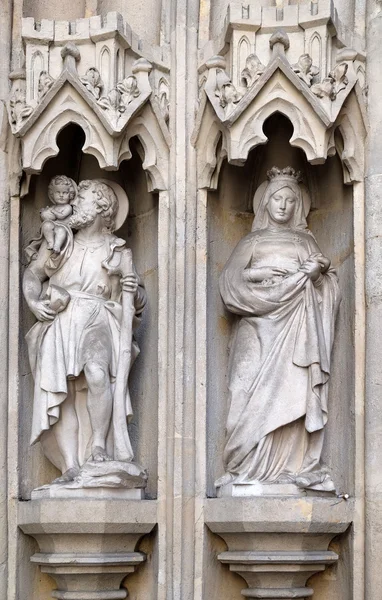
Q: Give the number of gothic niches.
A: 2